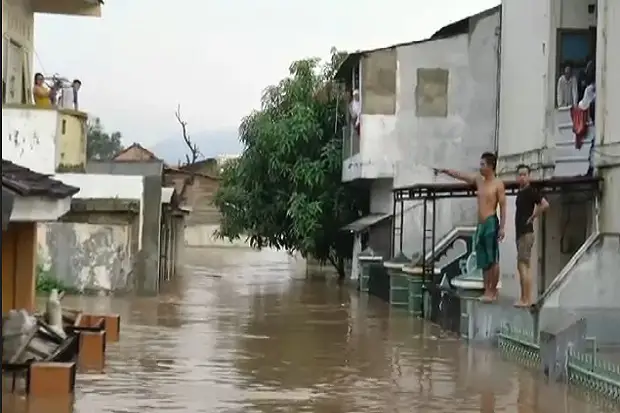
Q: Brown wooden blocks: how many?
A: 3